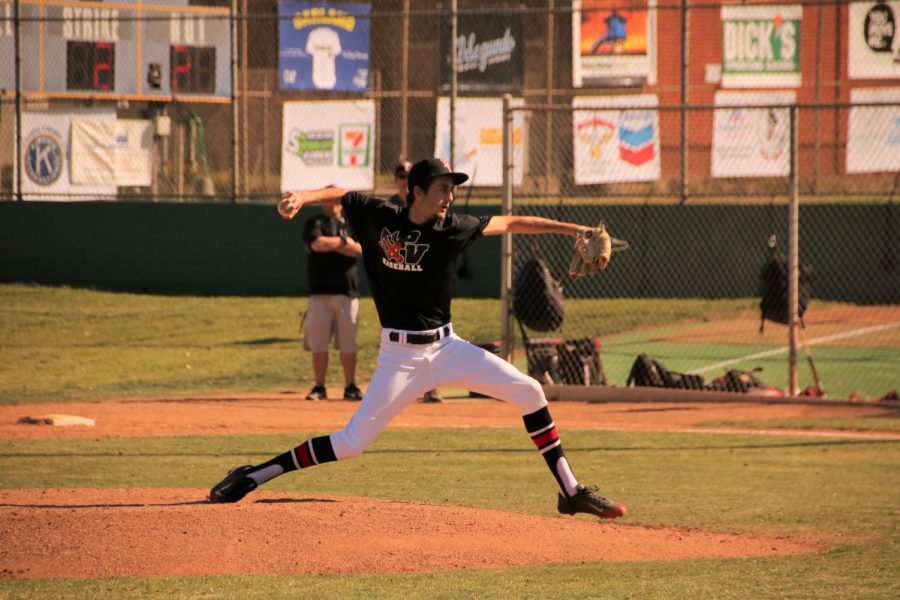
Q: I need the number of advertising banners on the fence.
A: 12